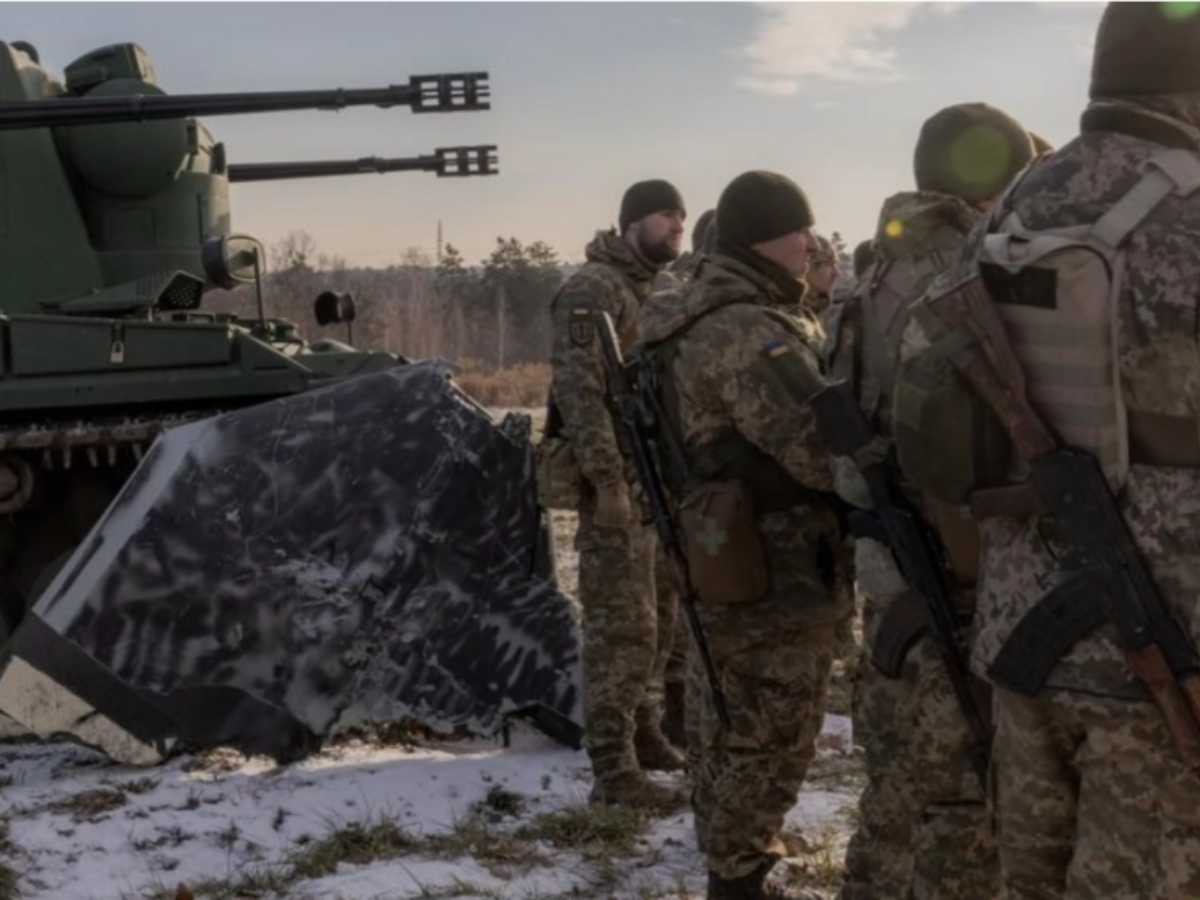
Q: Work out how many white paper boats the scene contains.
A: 0